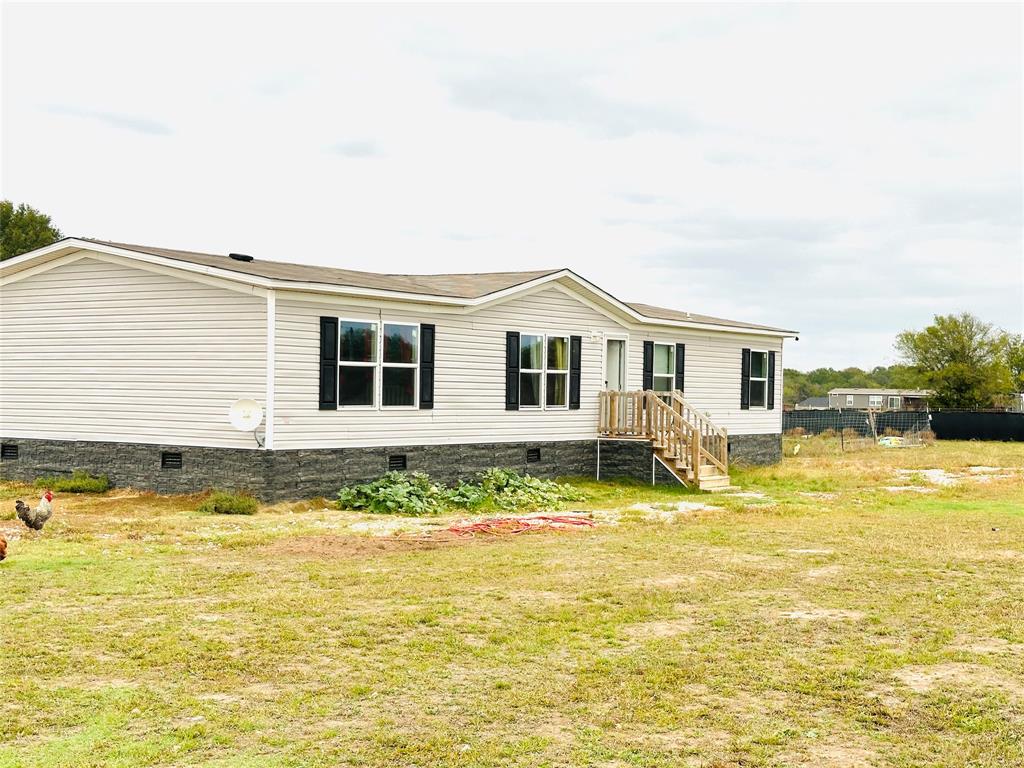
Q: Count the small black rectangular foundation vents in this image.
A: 4